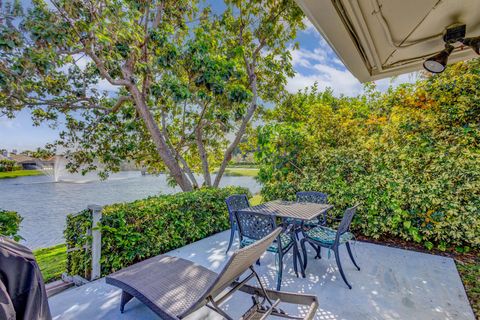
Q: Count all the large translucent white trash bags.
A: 0